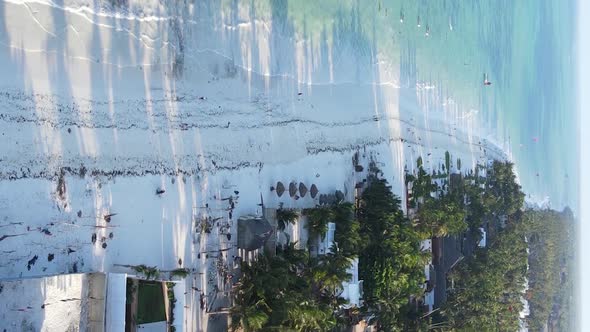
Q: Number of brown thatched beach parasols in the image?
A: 4